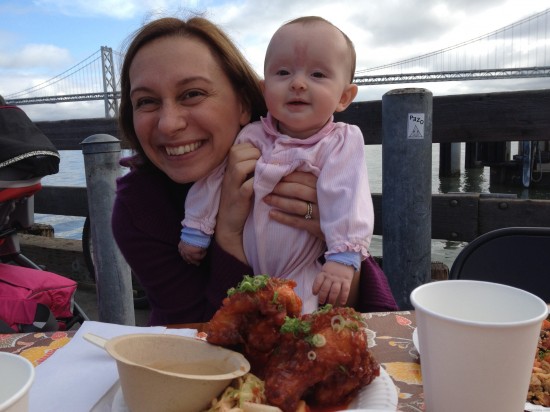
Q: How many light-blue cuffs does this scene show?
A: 2